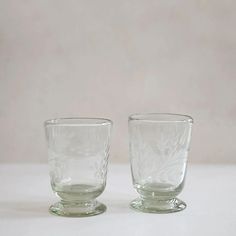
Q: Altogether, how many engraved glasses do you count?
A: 2